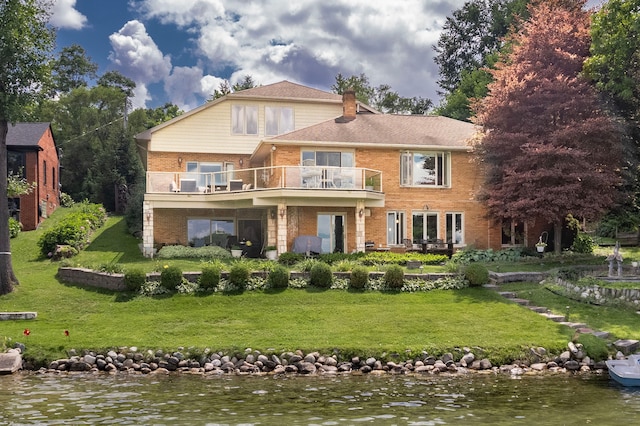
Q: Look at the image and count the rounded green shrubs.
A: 9